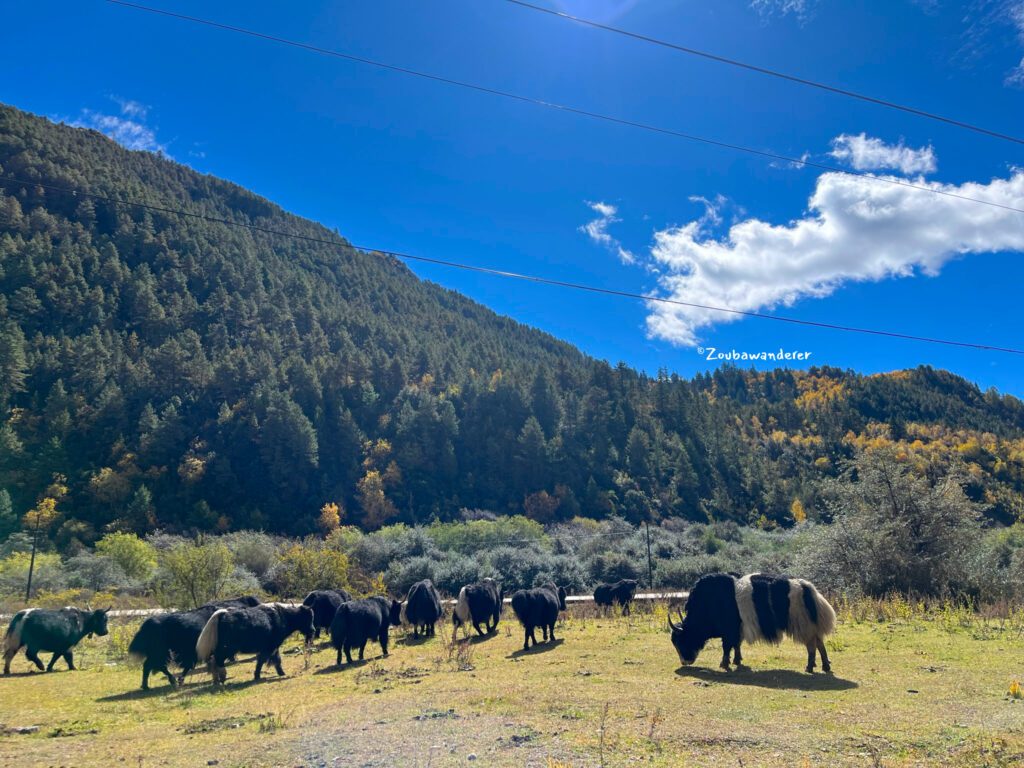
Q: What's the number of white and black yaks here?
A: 4